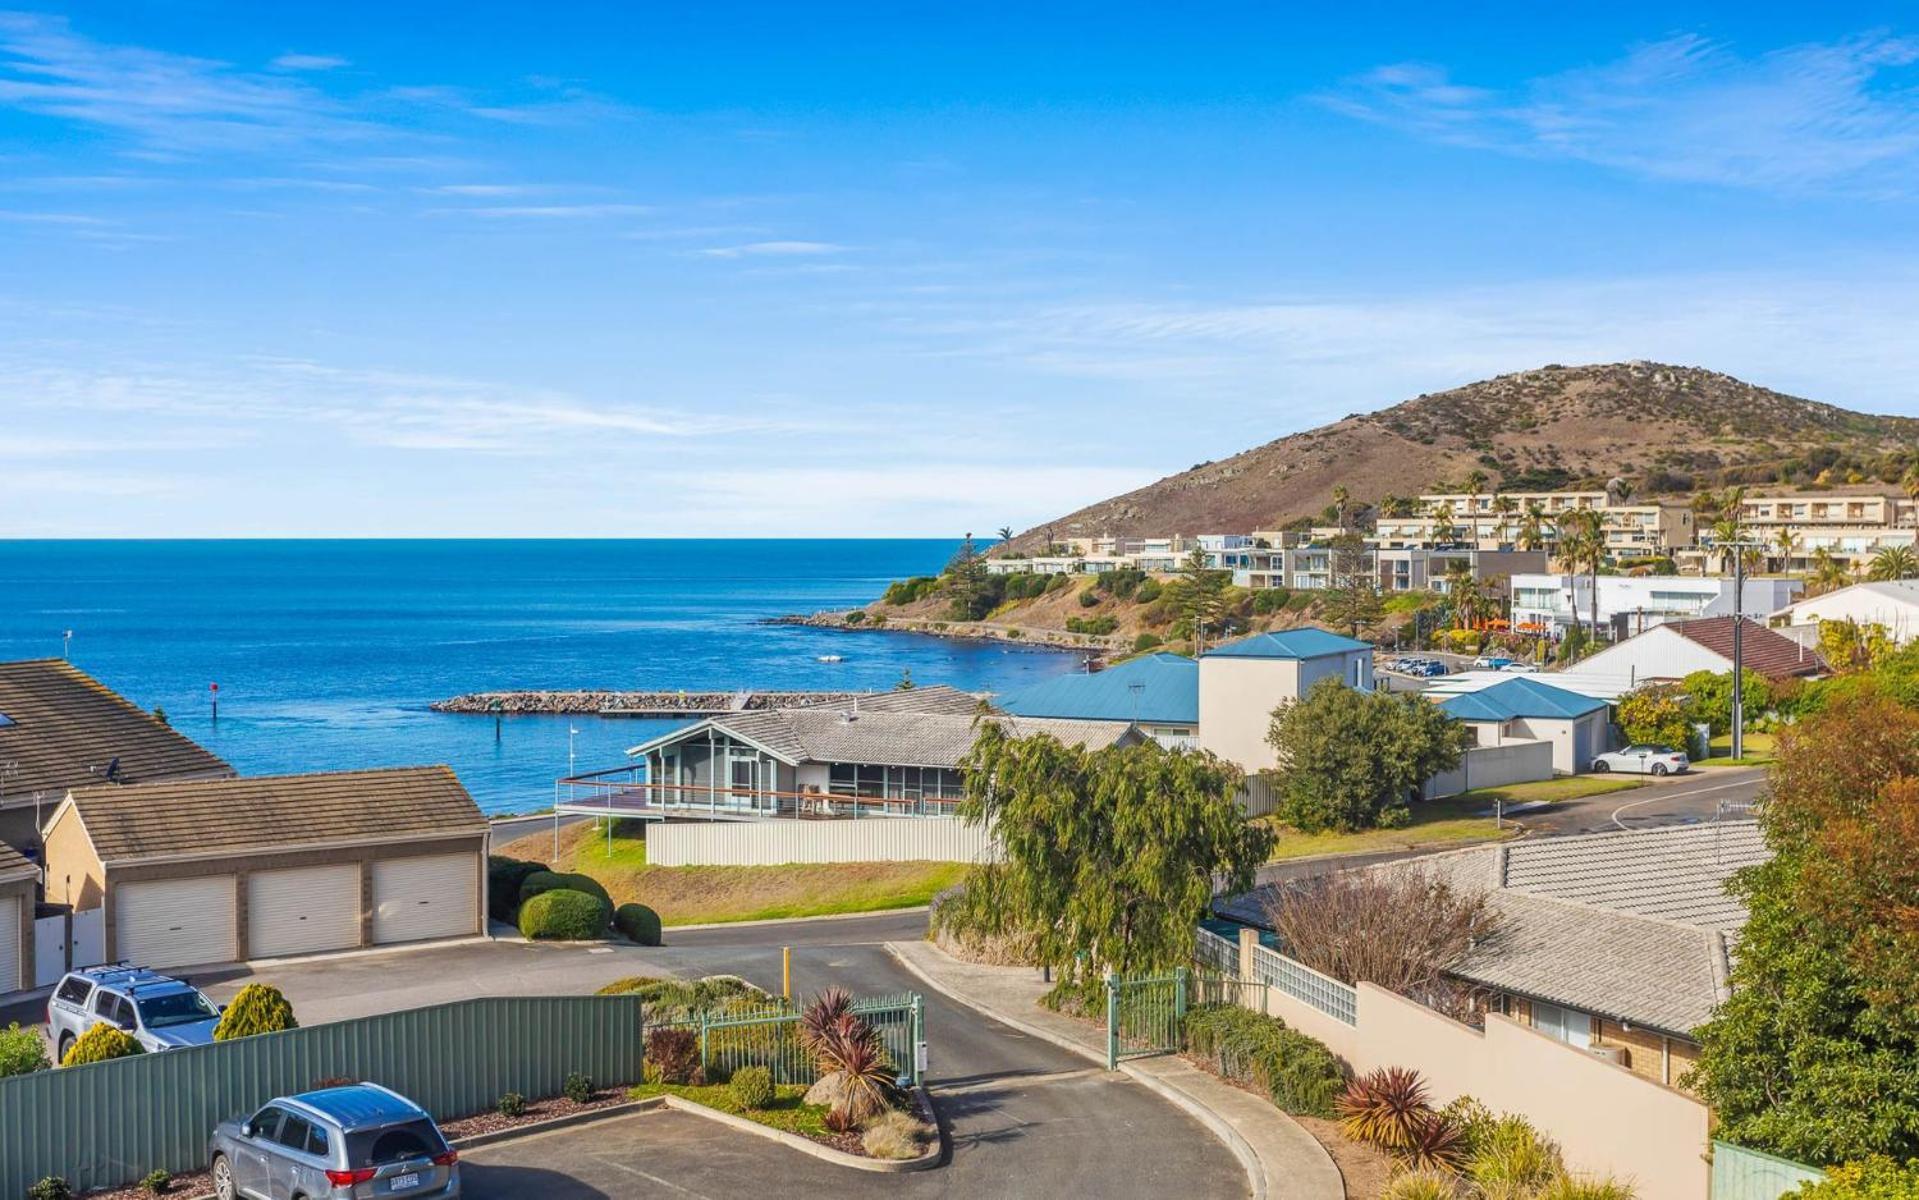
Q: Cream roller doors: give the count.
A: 4